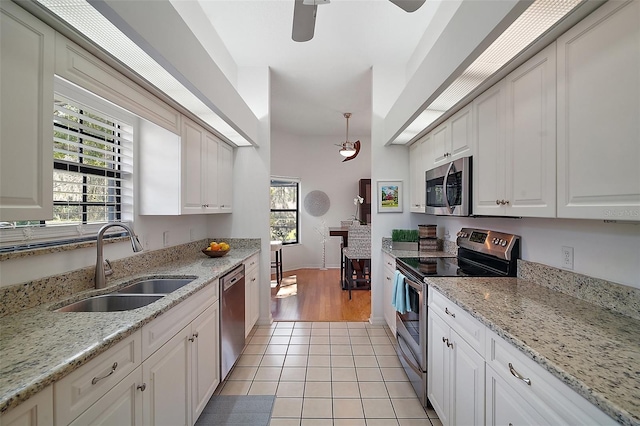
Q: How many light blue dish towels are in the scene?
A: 1